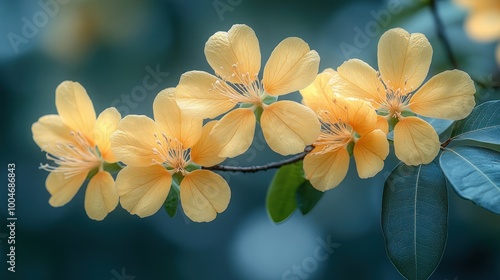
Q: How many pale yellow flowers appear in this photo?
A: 5